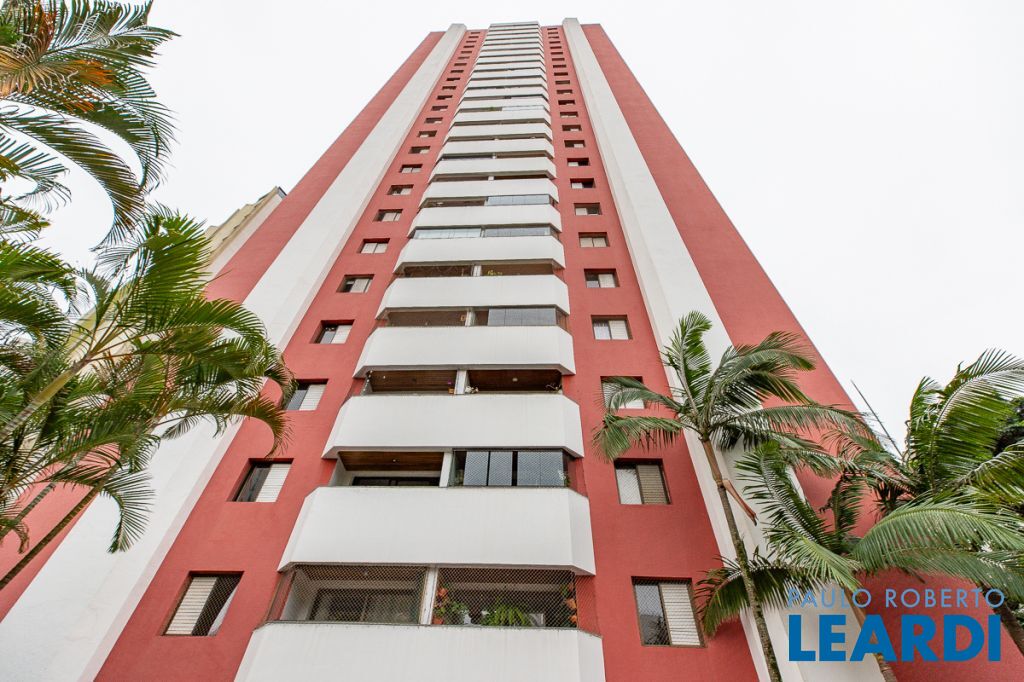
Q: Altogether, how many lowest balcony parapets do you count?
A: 1